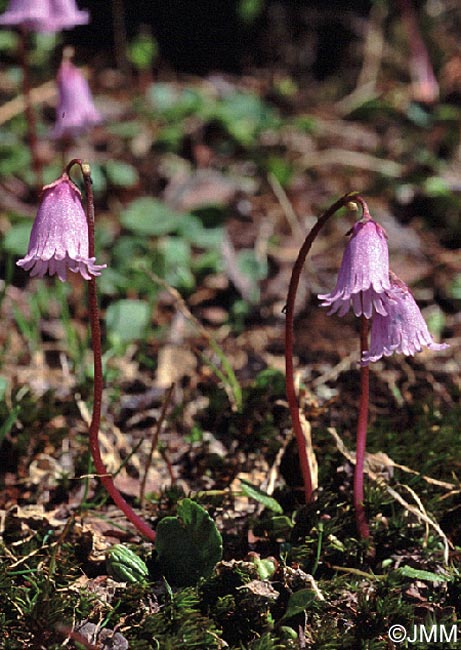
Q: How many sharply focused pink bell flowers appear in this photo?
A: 3